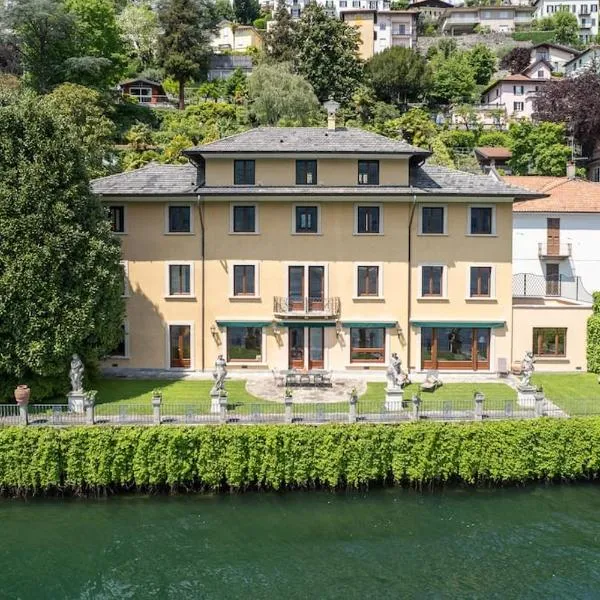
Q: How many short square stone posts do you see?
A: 9